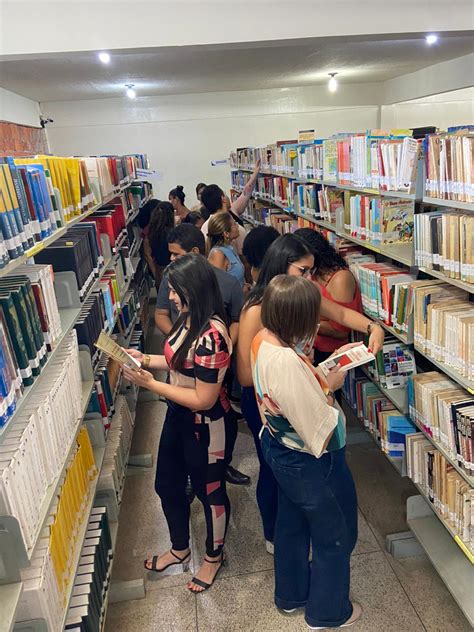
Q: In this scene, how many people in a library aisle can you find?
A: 13